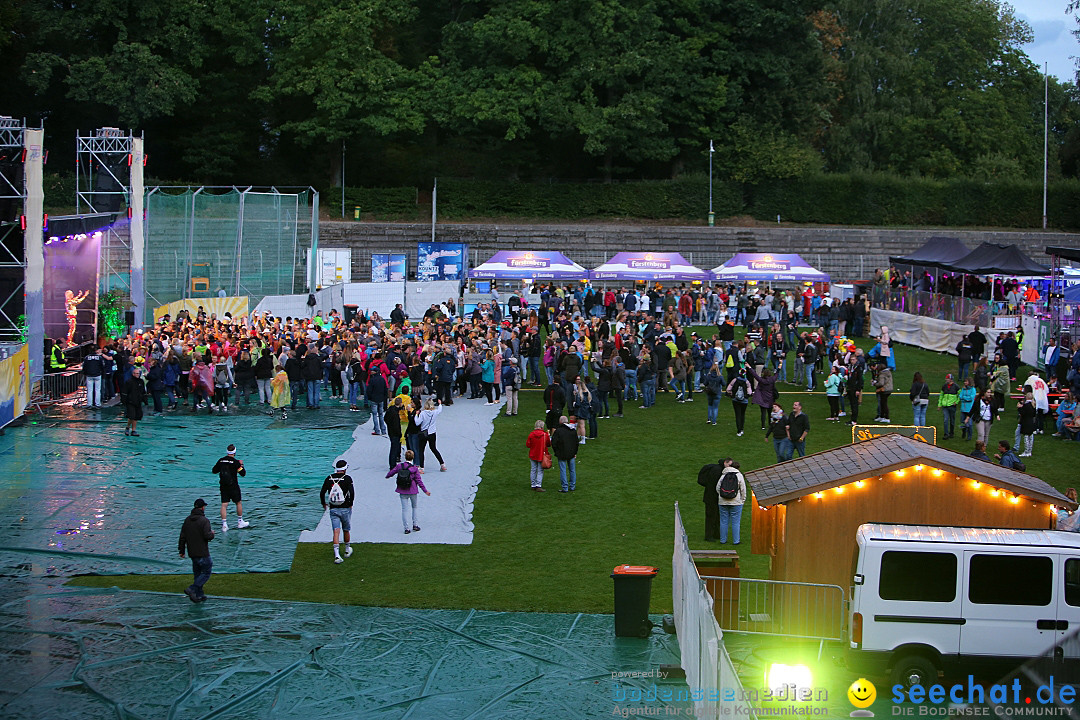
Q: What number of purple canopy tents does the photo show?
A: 3